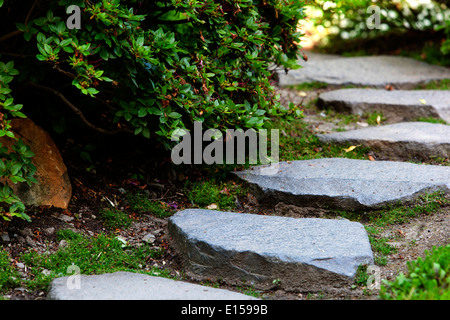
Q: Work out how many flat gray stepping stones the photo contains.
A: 6